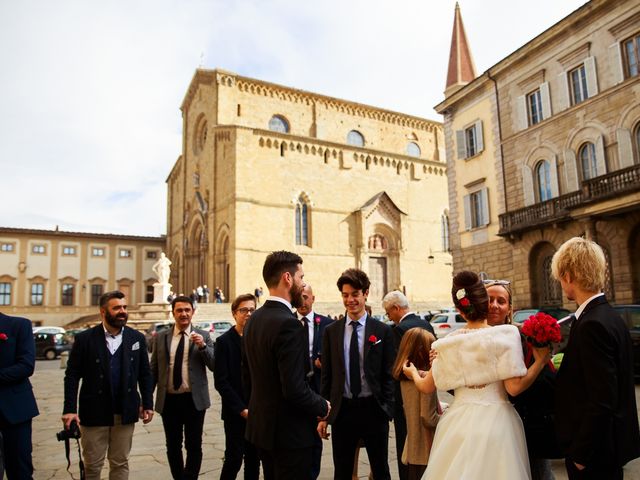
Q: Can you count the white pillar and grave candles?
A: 0